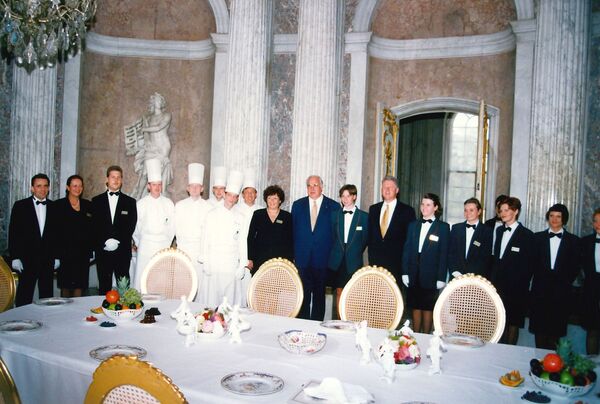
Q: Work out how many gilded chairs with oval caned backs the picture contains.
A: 7